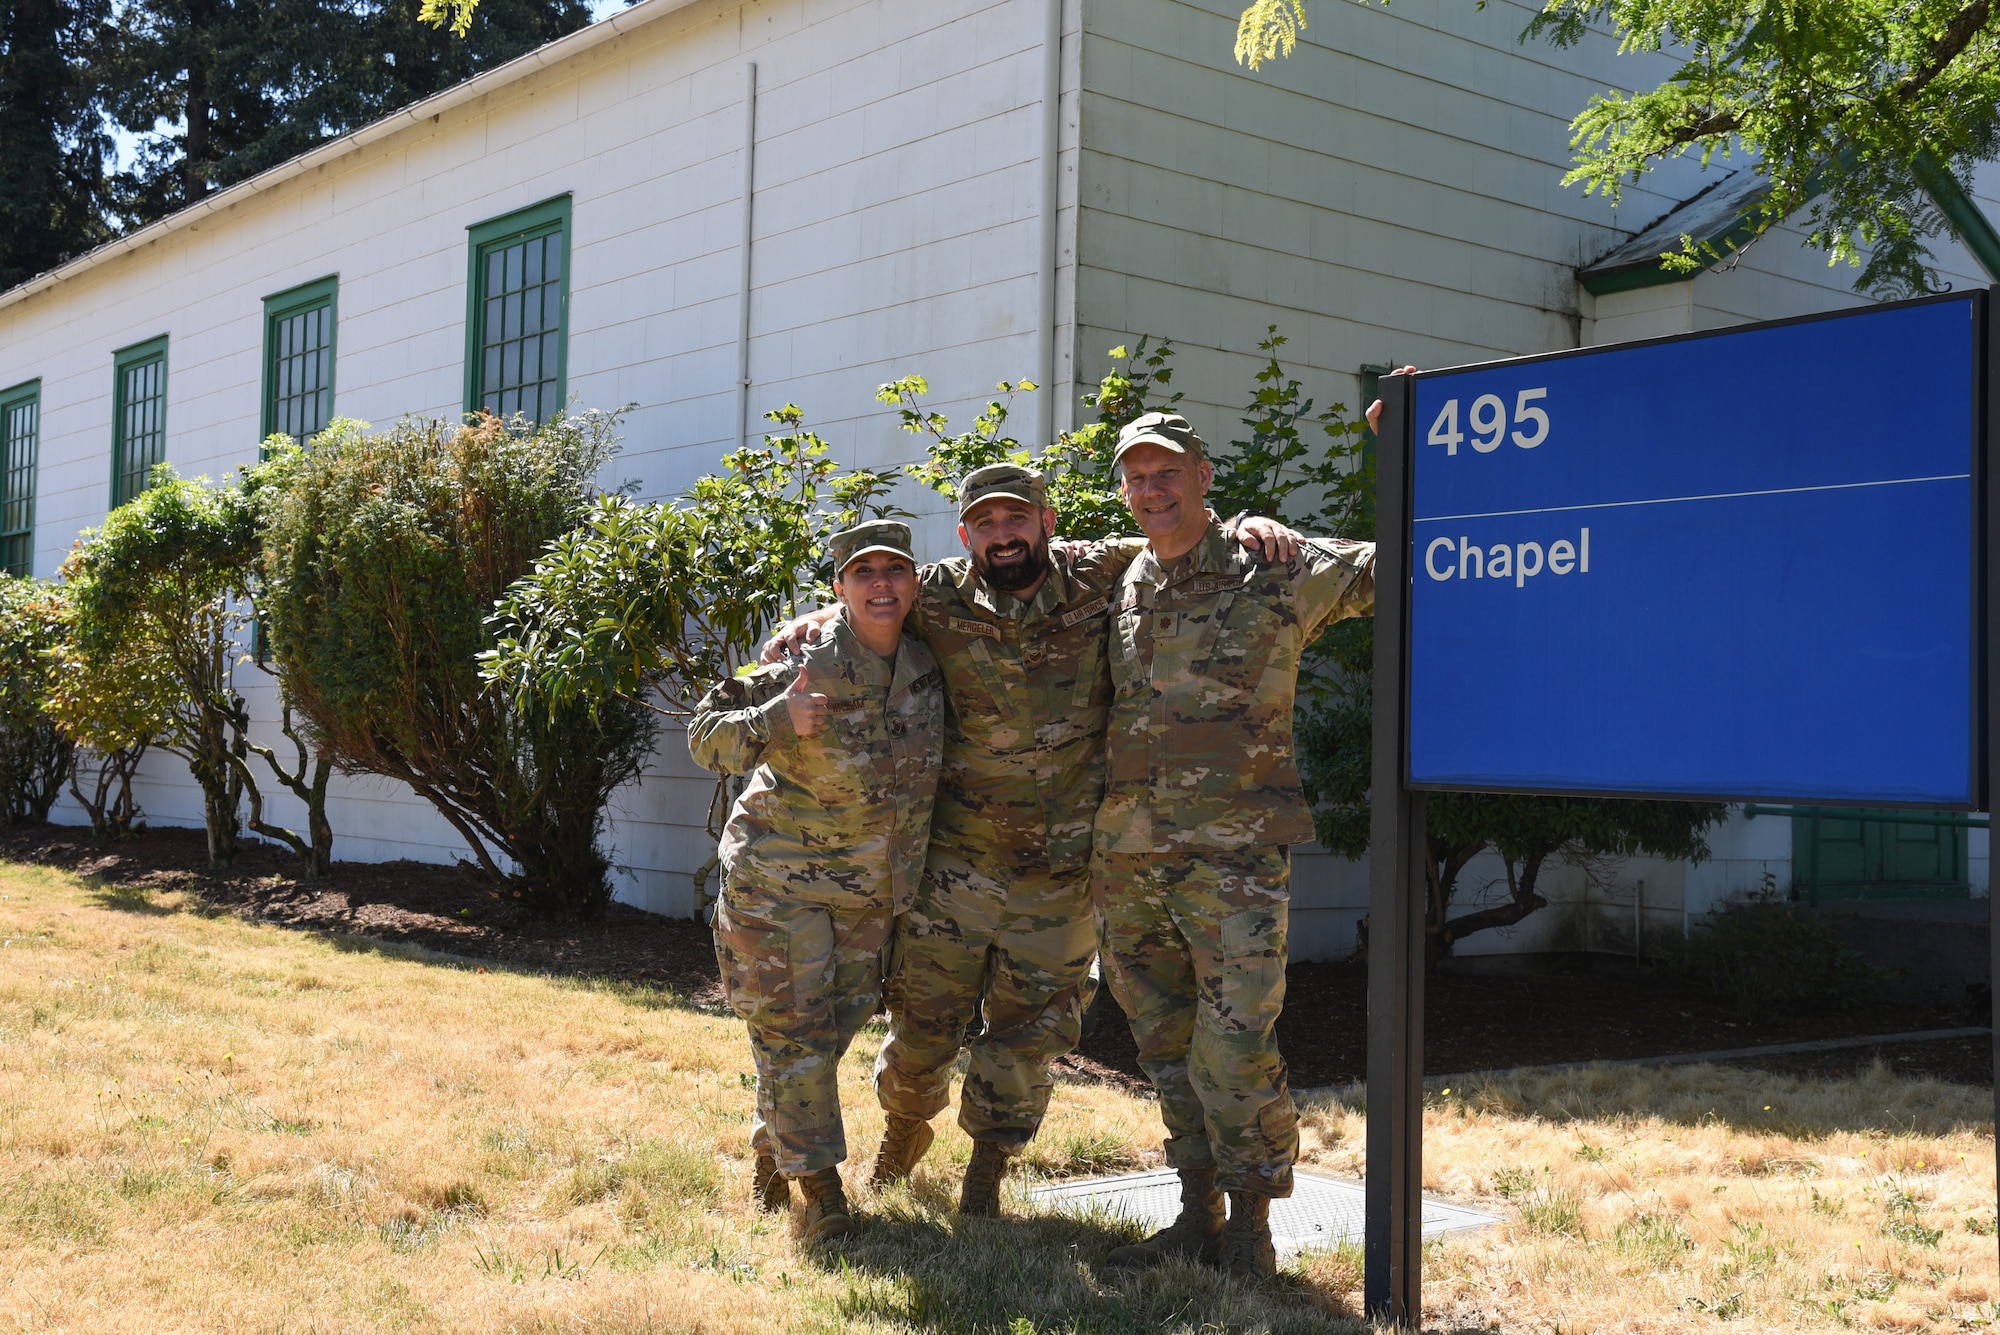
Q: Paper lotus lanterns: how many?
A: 0